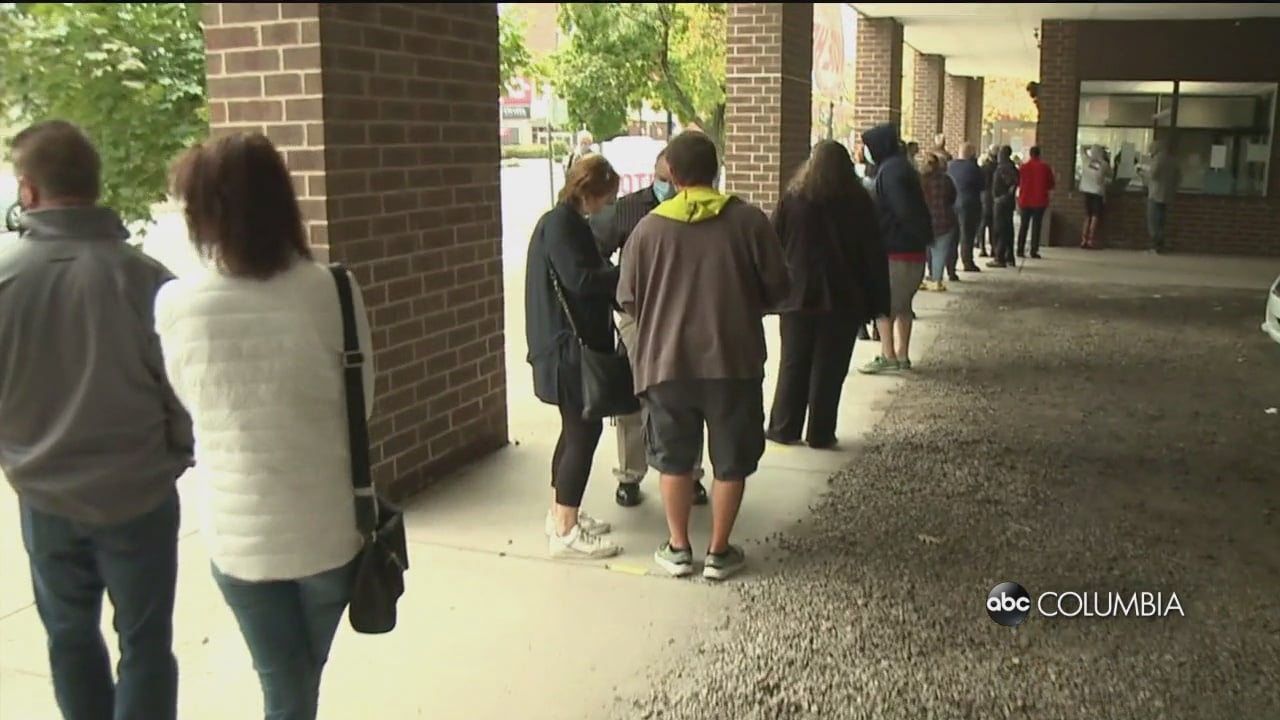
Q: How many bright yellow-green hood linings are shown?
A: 1